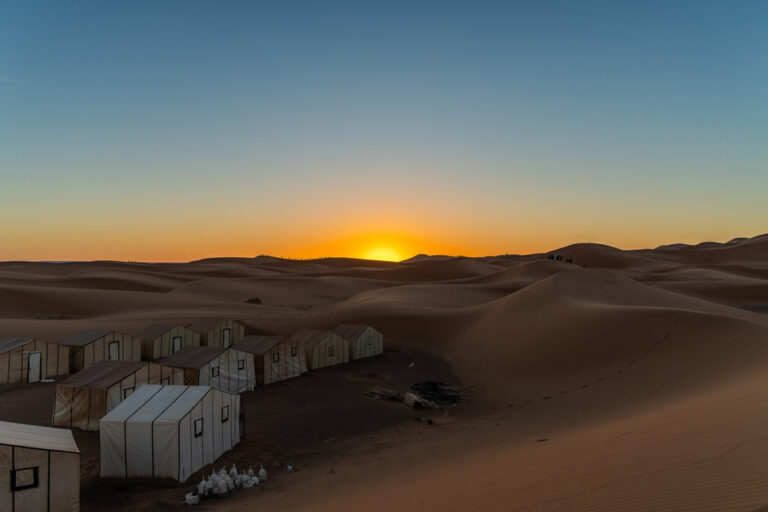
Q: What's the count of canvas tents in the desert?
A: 11